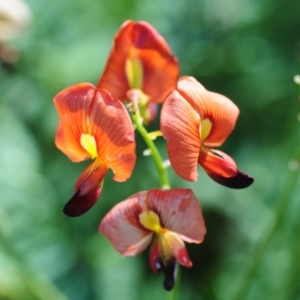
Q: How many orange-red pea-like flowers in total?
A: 4